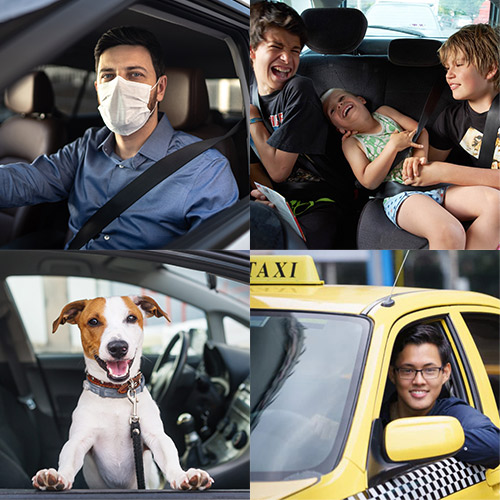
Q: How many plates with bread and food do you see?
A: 0